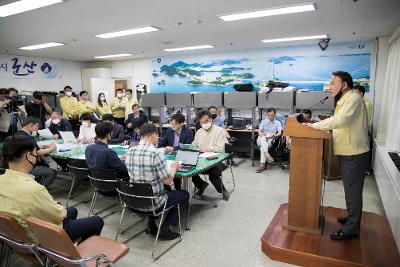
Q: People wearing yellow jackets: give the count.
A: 8